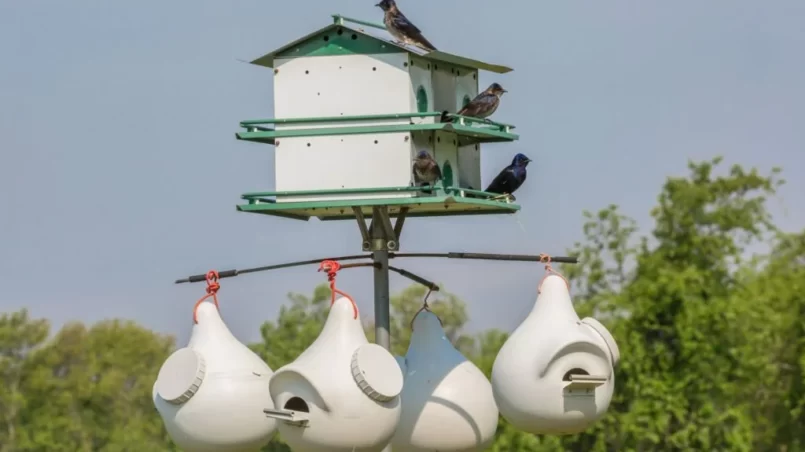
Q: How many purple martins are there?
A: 4